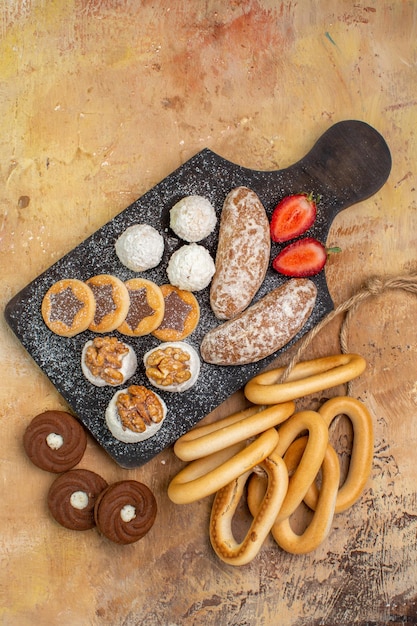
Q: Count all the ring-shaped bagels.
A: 7